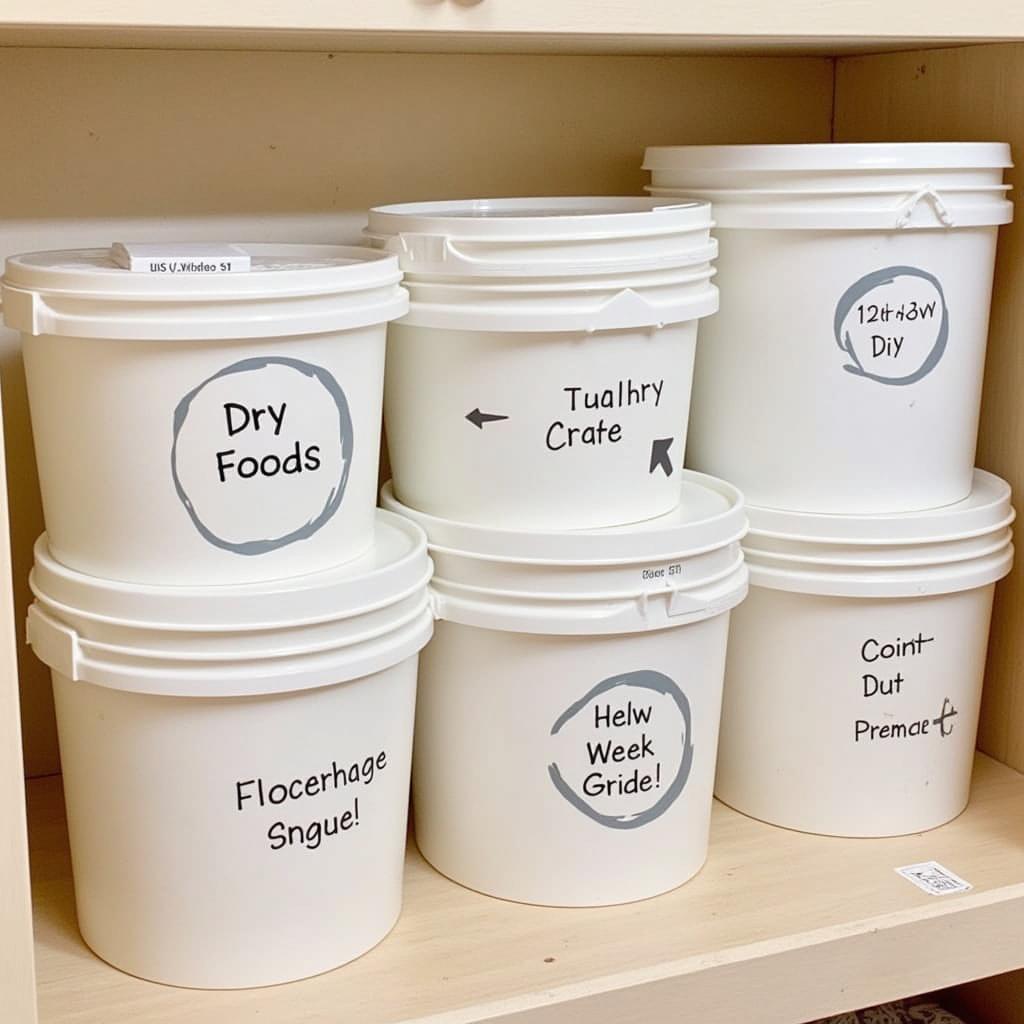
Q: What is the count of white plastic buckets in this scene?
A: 6